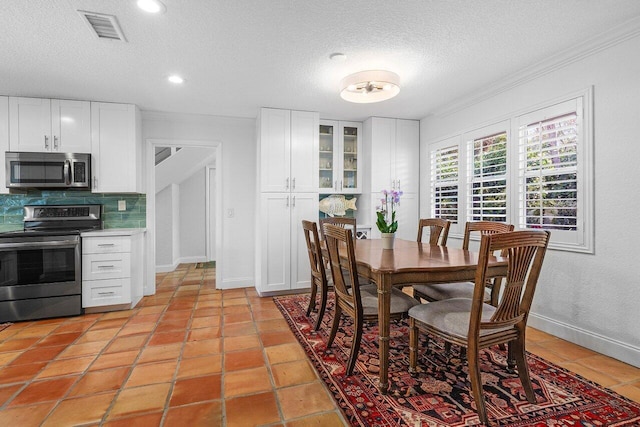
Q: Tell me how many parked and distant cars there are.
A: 0